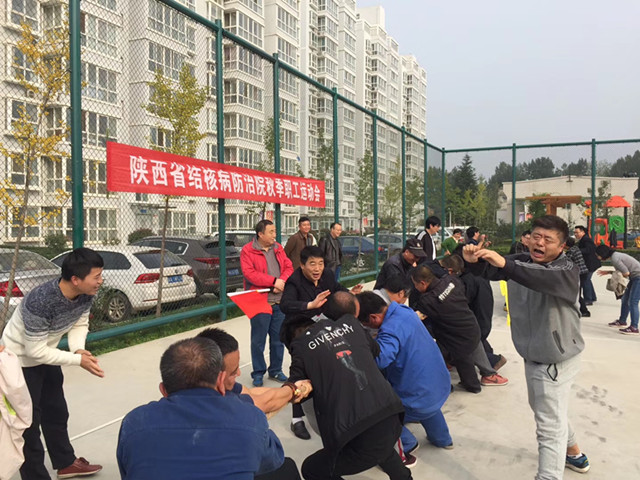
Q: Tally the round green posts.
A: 10